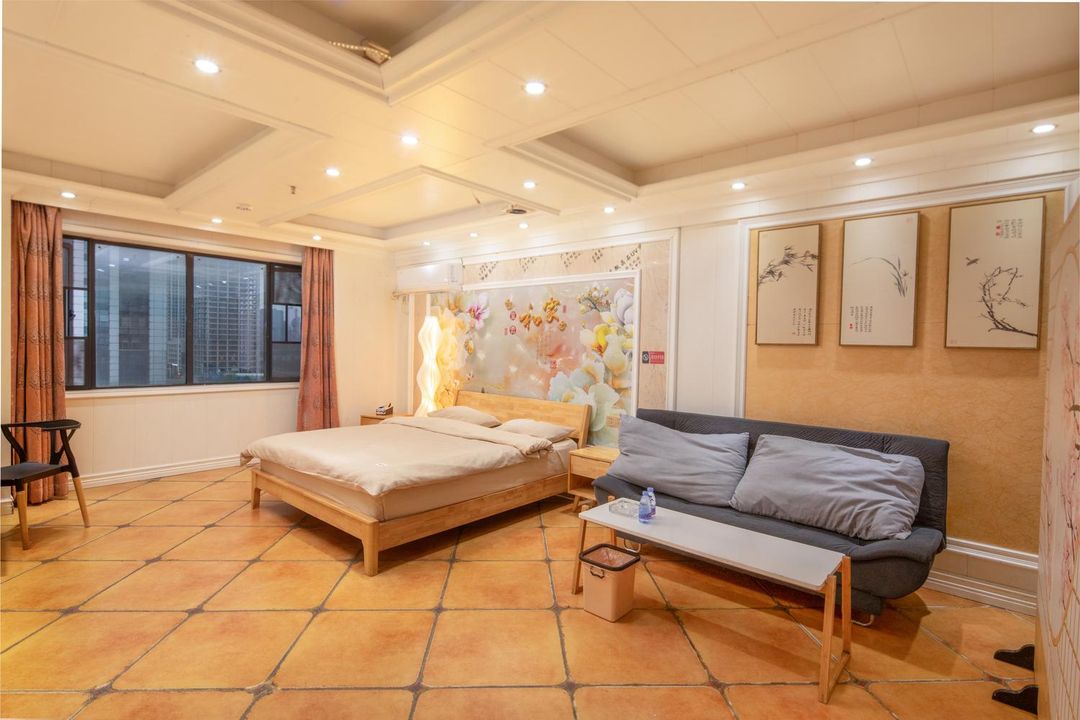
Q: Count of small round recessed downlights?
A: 15